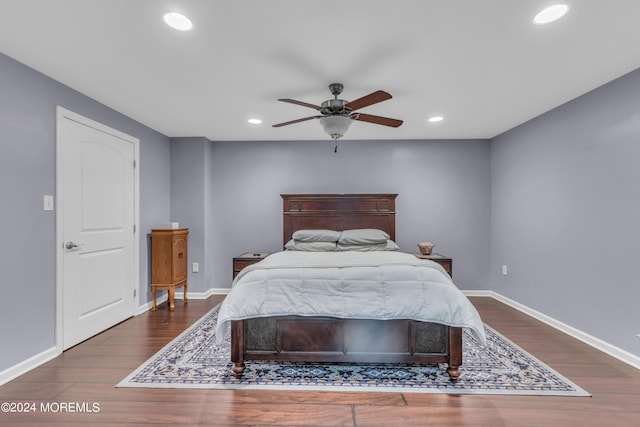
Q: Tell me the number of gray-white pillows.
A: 4